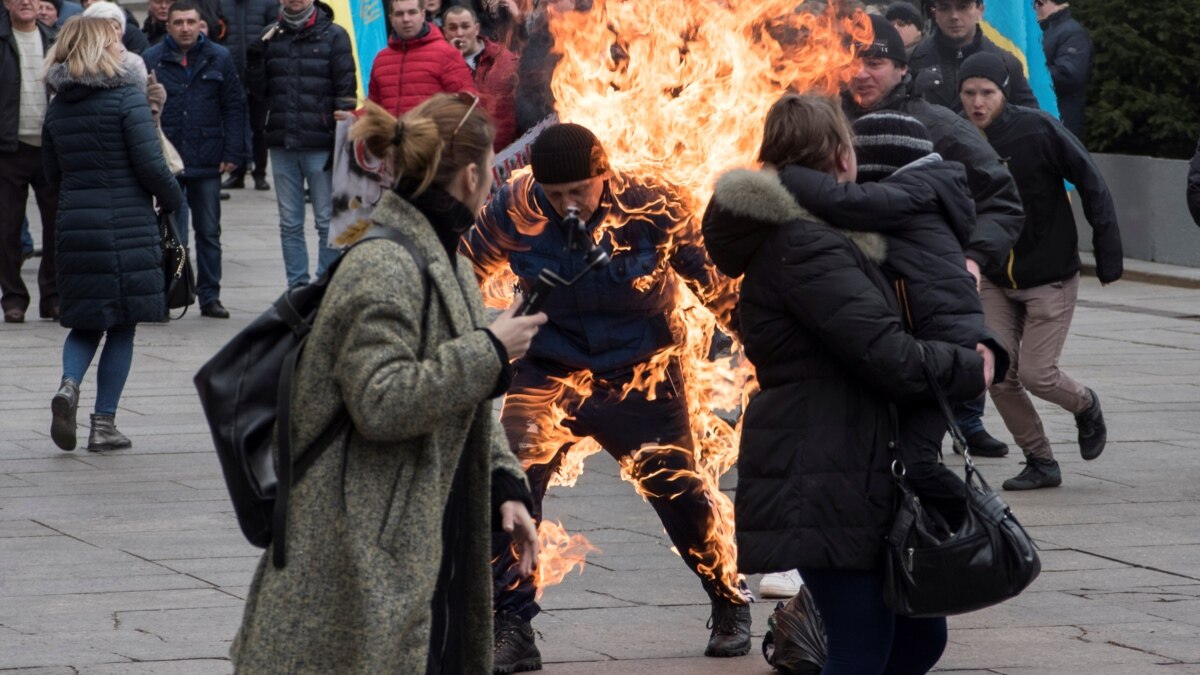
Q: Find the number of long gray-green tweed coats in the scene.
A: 1